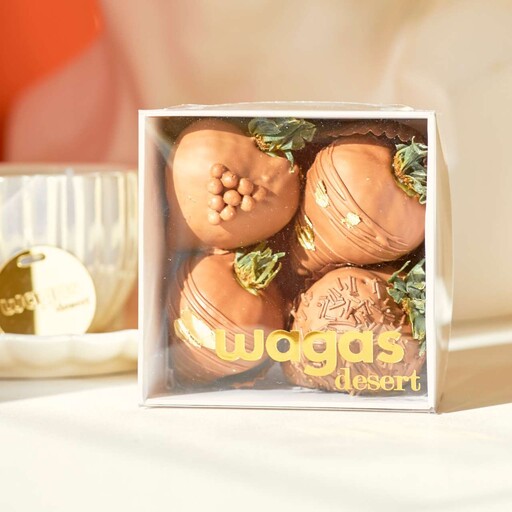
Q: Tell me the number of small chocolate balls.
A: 10